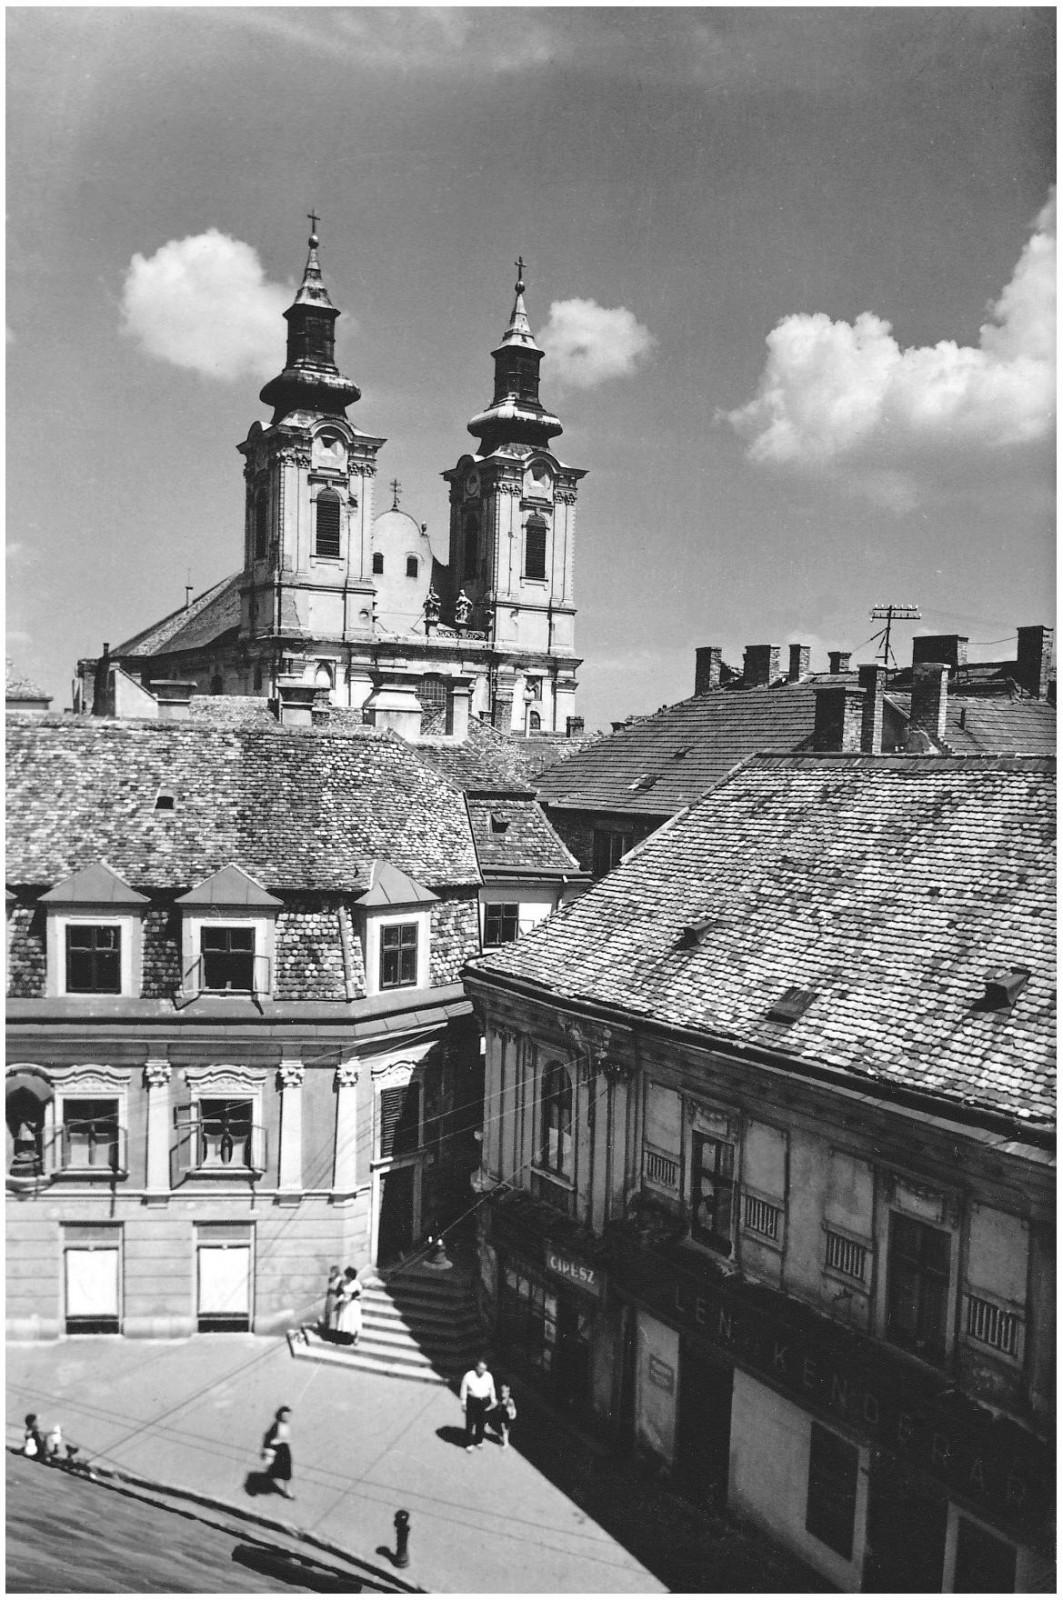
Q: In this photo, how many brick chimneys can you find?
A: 9